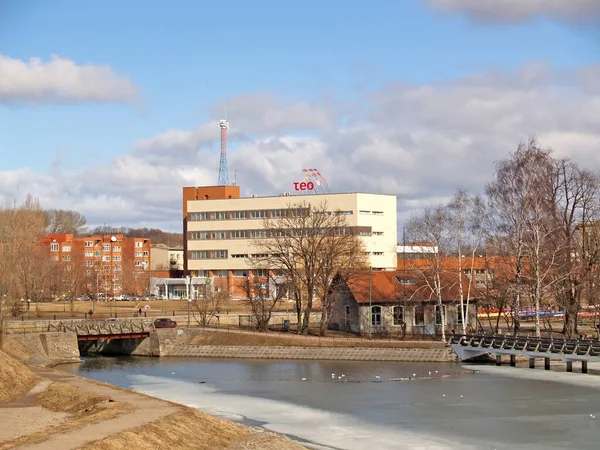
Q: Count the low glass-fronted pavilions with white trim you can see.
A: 1